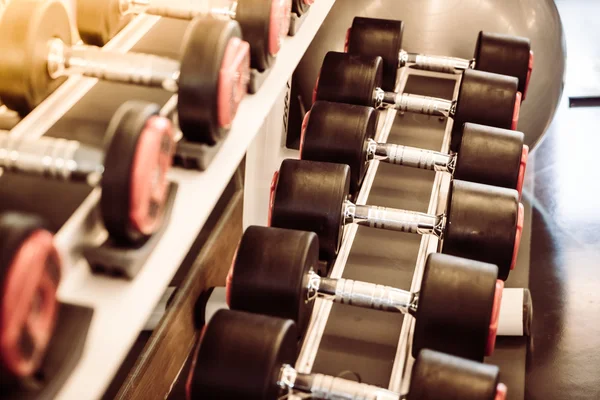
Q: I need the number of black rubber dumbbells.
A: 11